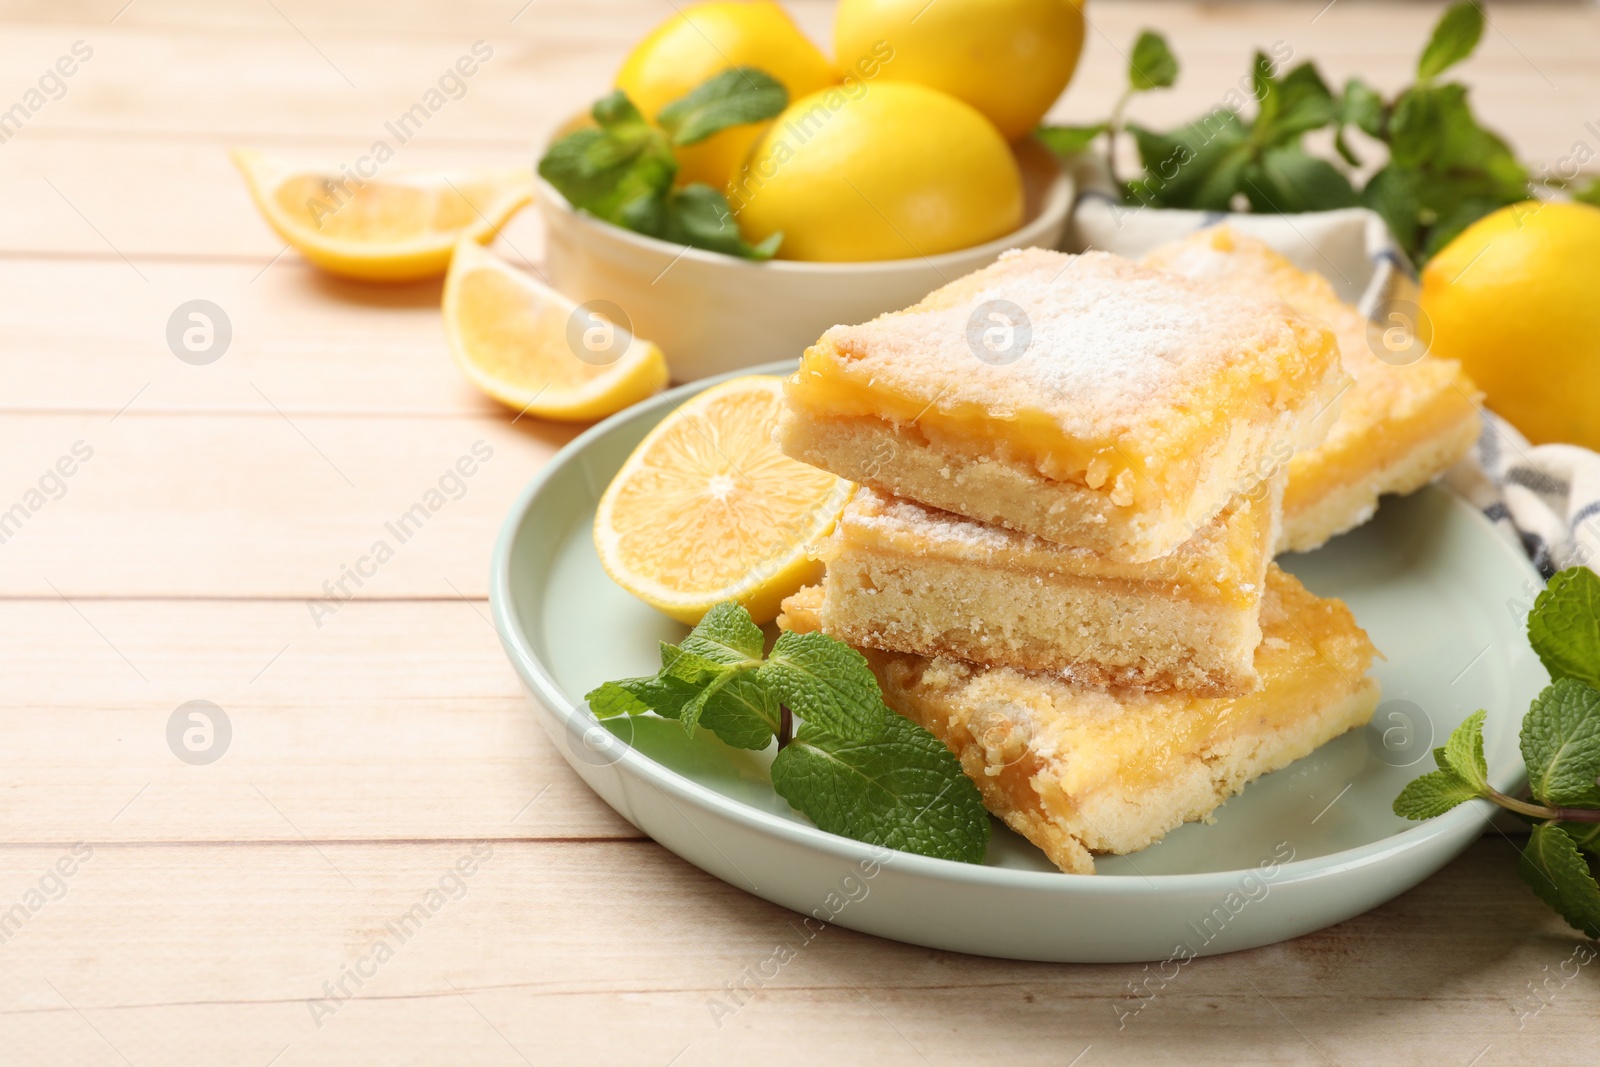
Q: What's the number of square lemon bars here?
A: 4